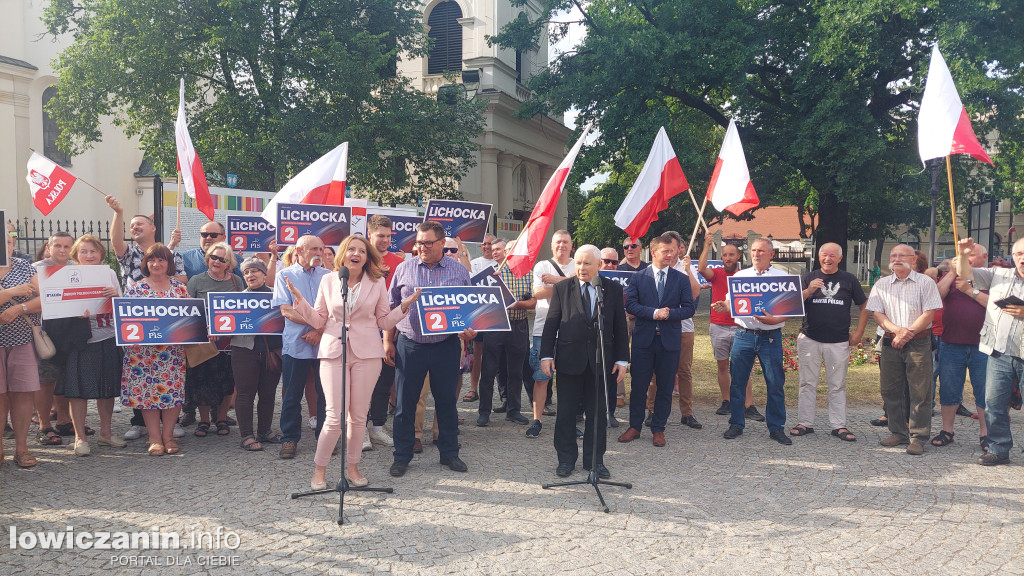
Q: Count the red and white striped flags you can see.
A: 7